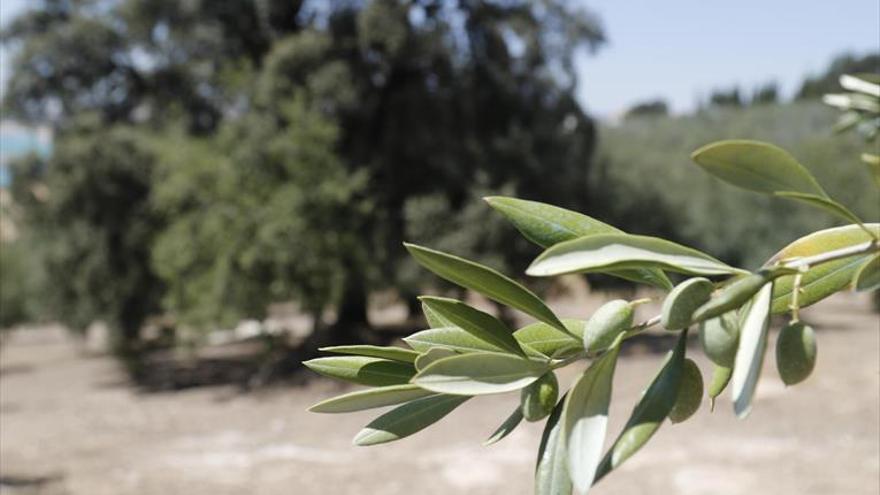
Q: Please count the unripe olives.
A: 6